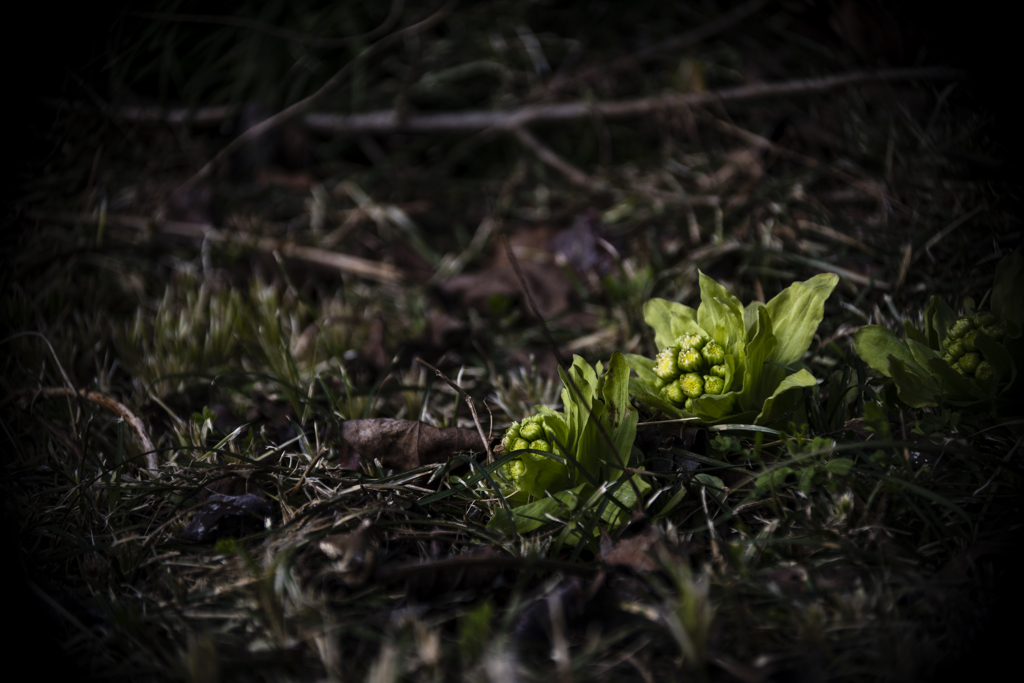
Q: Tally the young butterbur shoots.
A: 3